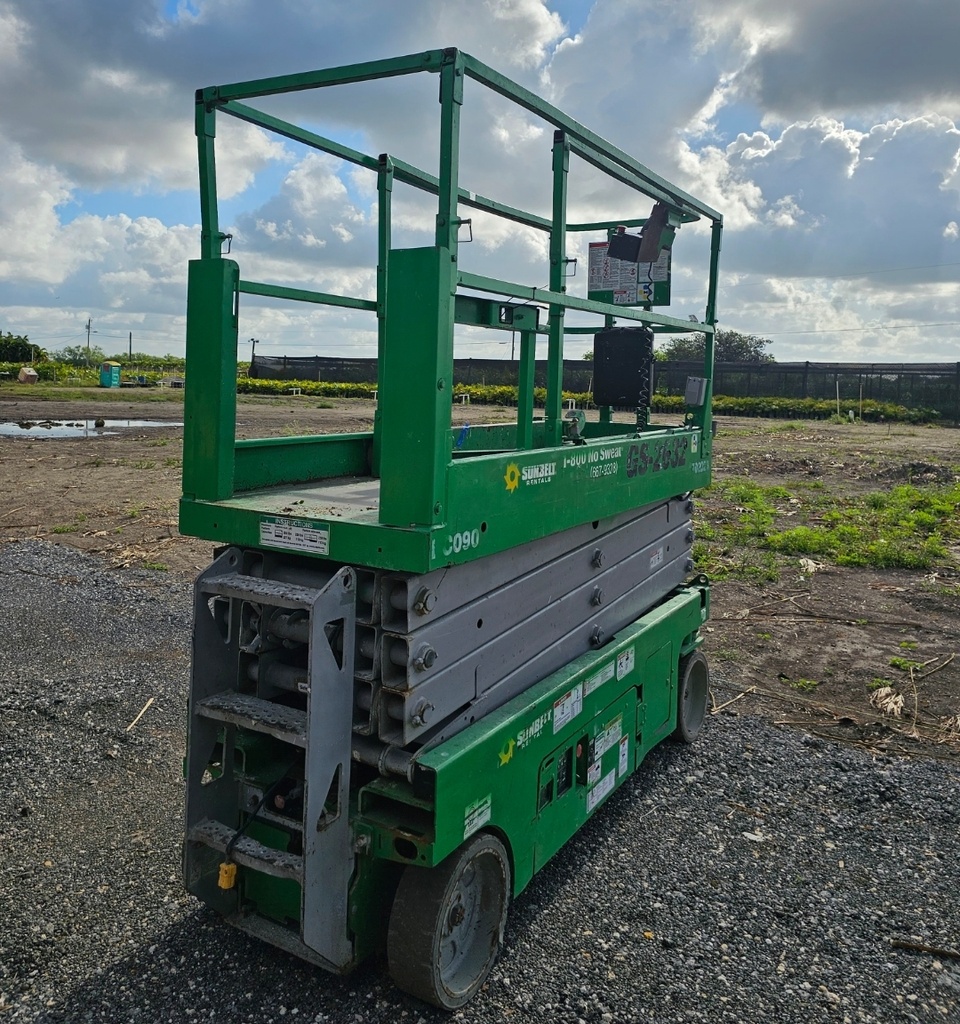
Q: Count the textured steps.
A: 3